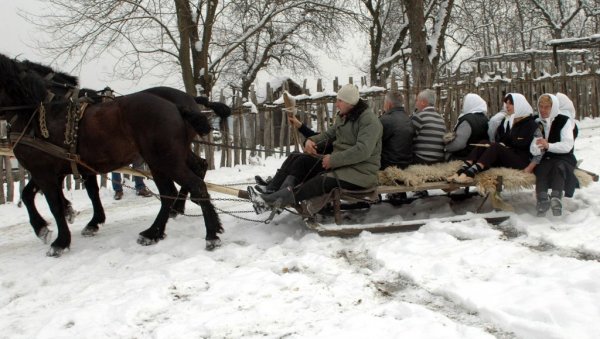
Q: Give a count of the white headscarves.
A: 4